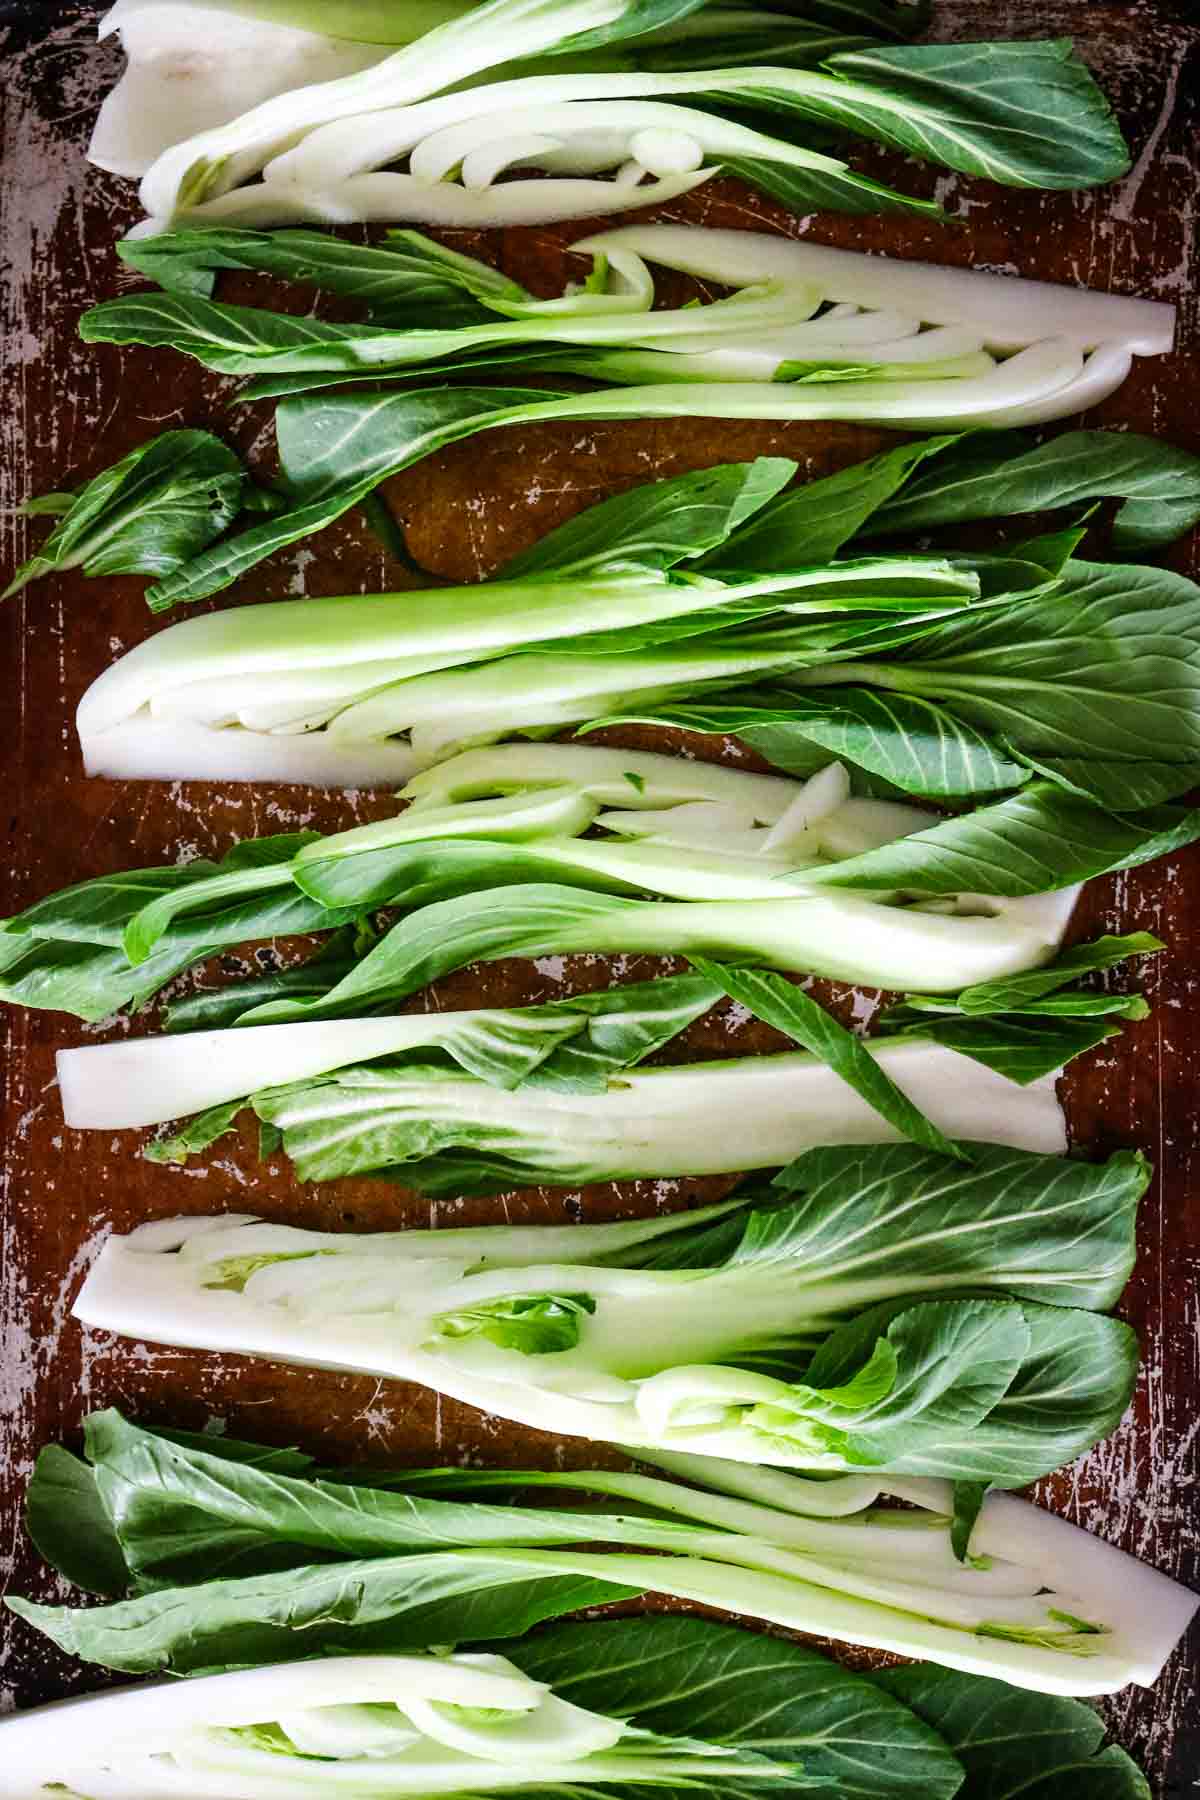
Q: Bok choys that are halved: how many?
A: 7